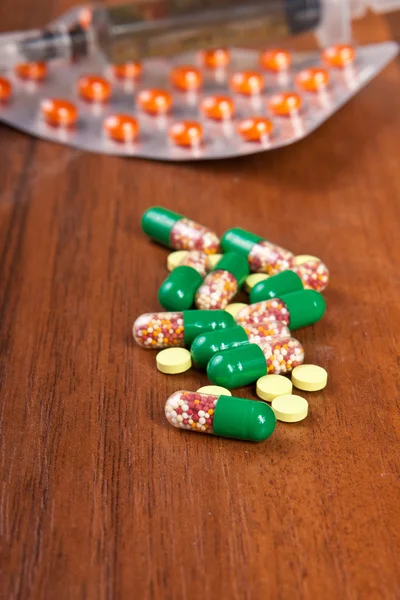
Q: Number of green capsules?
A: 10